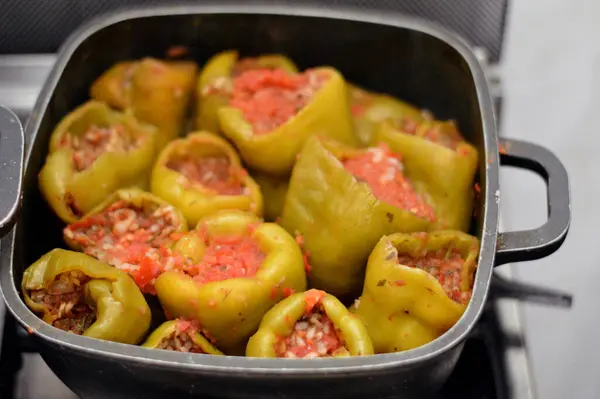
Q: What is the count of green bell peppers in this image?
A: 14